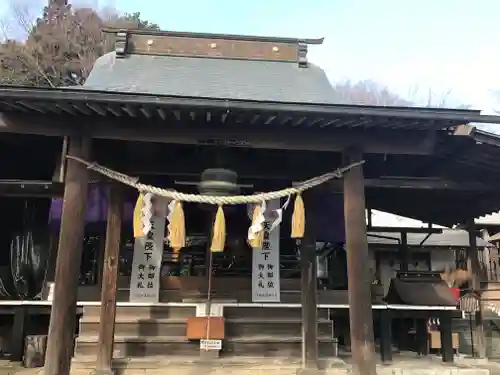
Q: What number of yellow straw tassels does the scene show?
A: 5